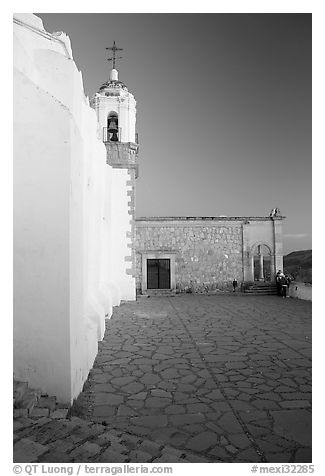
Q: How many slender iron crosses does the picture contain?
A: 1